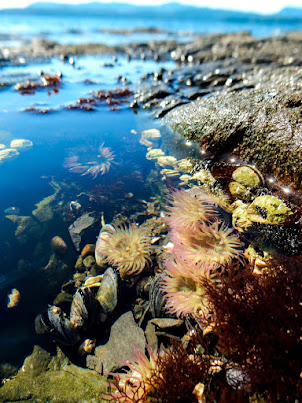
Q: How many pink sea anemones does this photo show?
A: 6